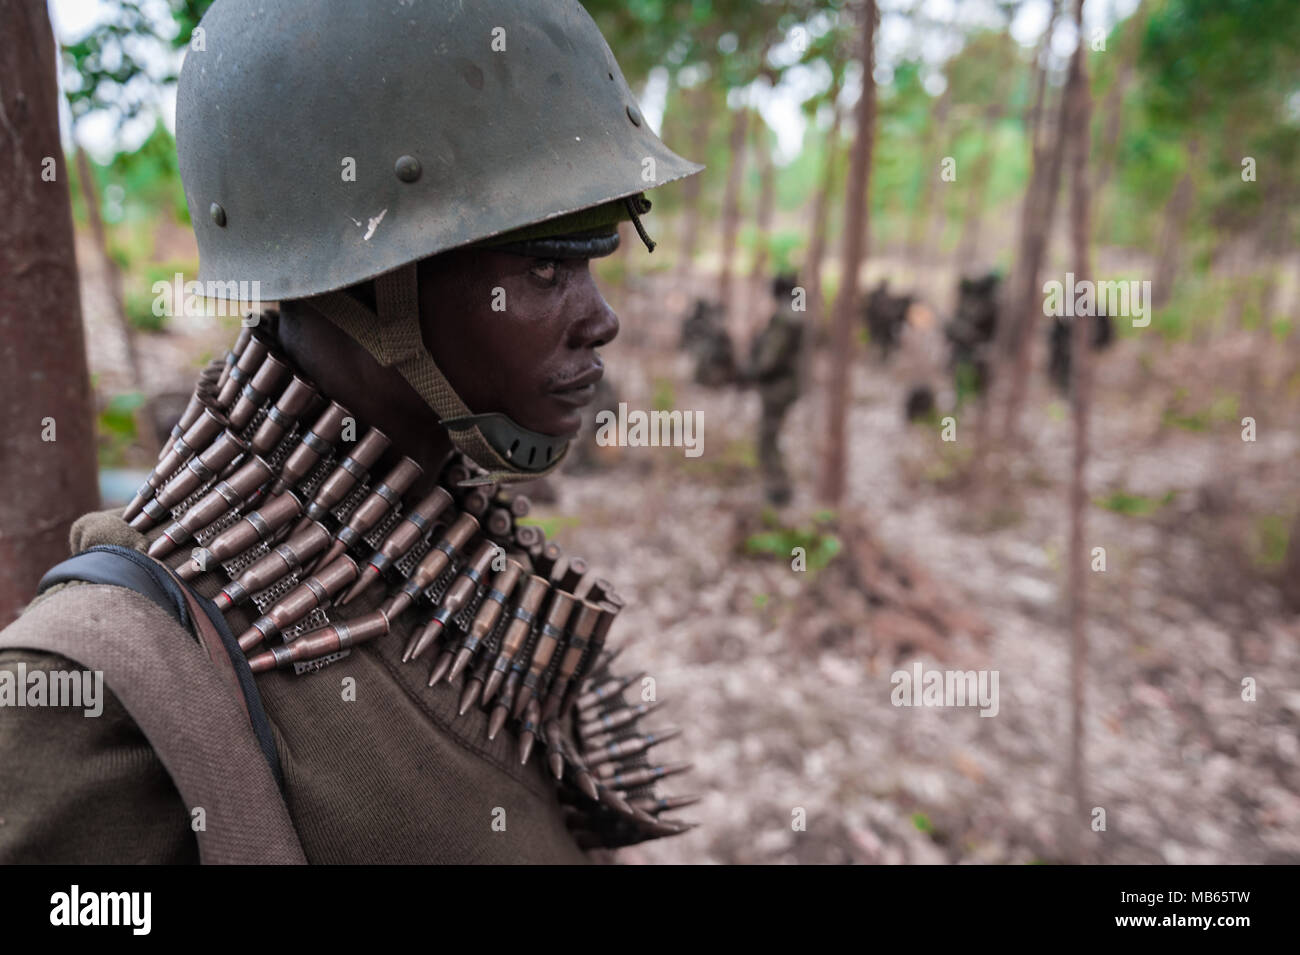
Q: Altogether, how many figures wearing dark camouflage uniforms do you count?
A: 5